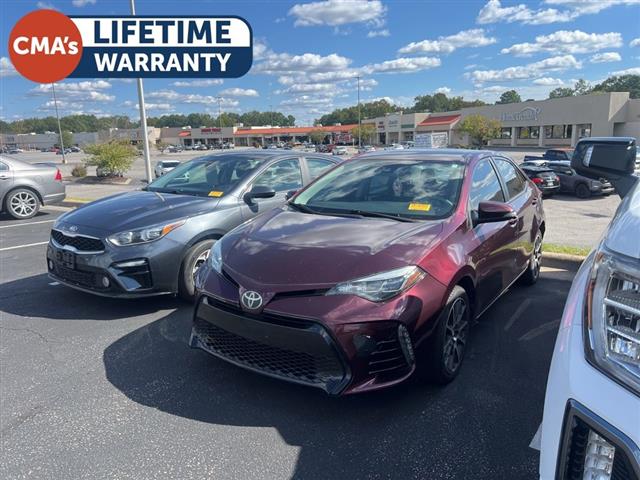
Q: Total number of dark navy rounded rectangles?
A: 1